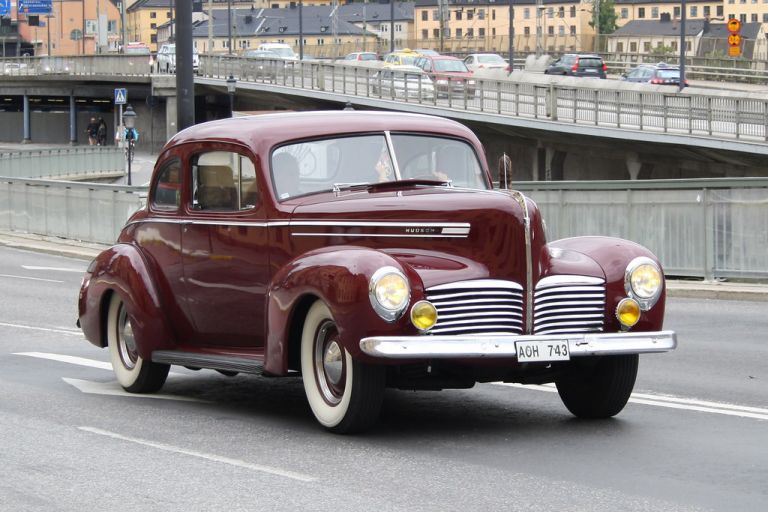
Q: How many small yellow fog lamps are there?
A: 2